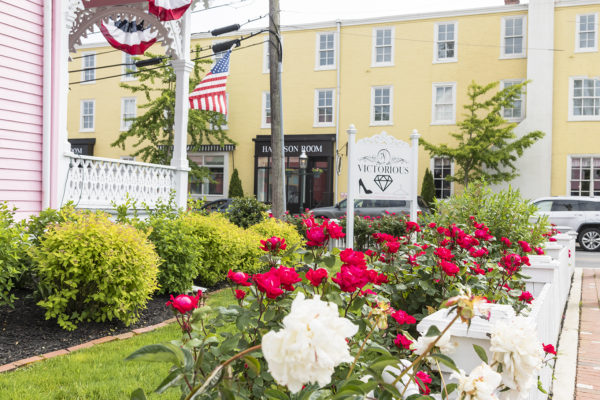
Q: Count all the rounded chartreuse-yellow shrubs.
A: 3